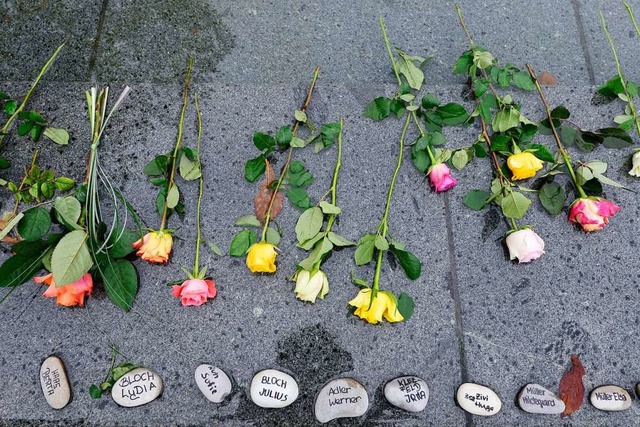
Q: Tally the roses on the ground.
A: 11